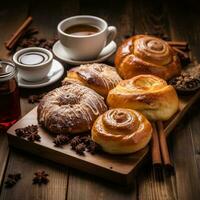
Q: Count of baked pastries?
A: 5